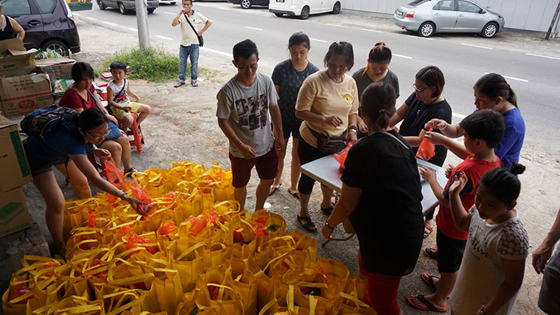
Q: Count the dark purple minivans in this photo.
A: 1